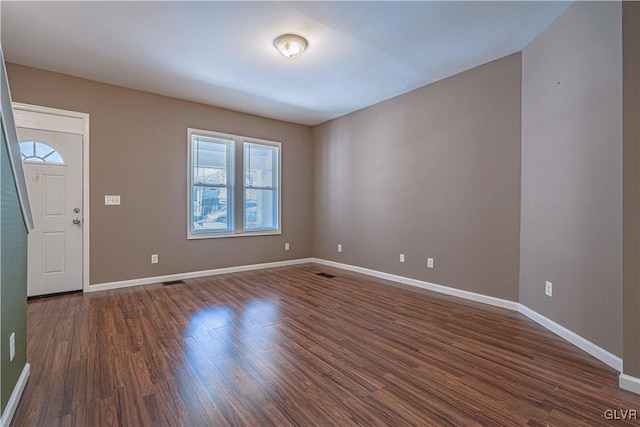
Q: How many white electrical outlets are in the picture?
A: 7